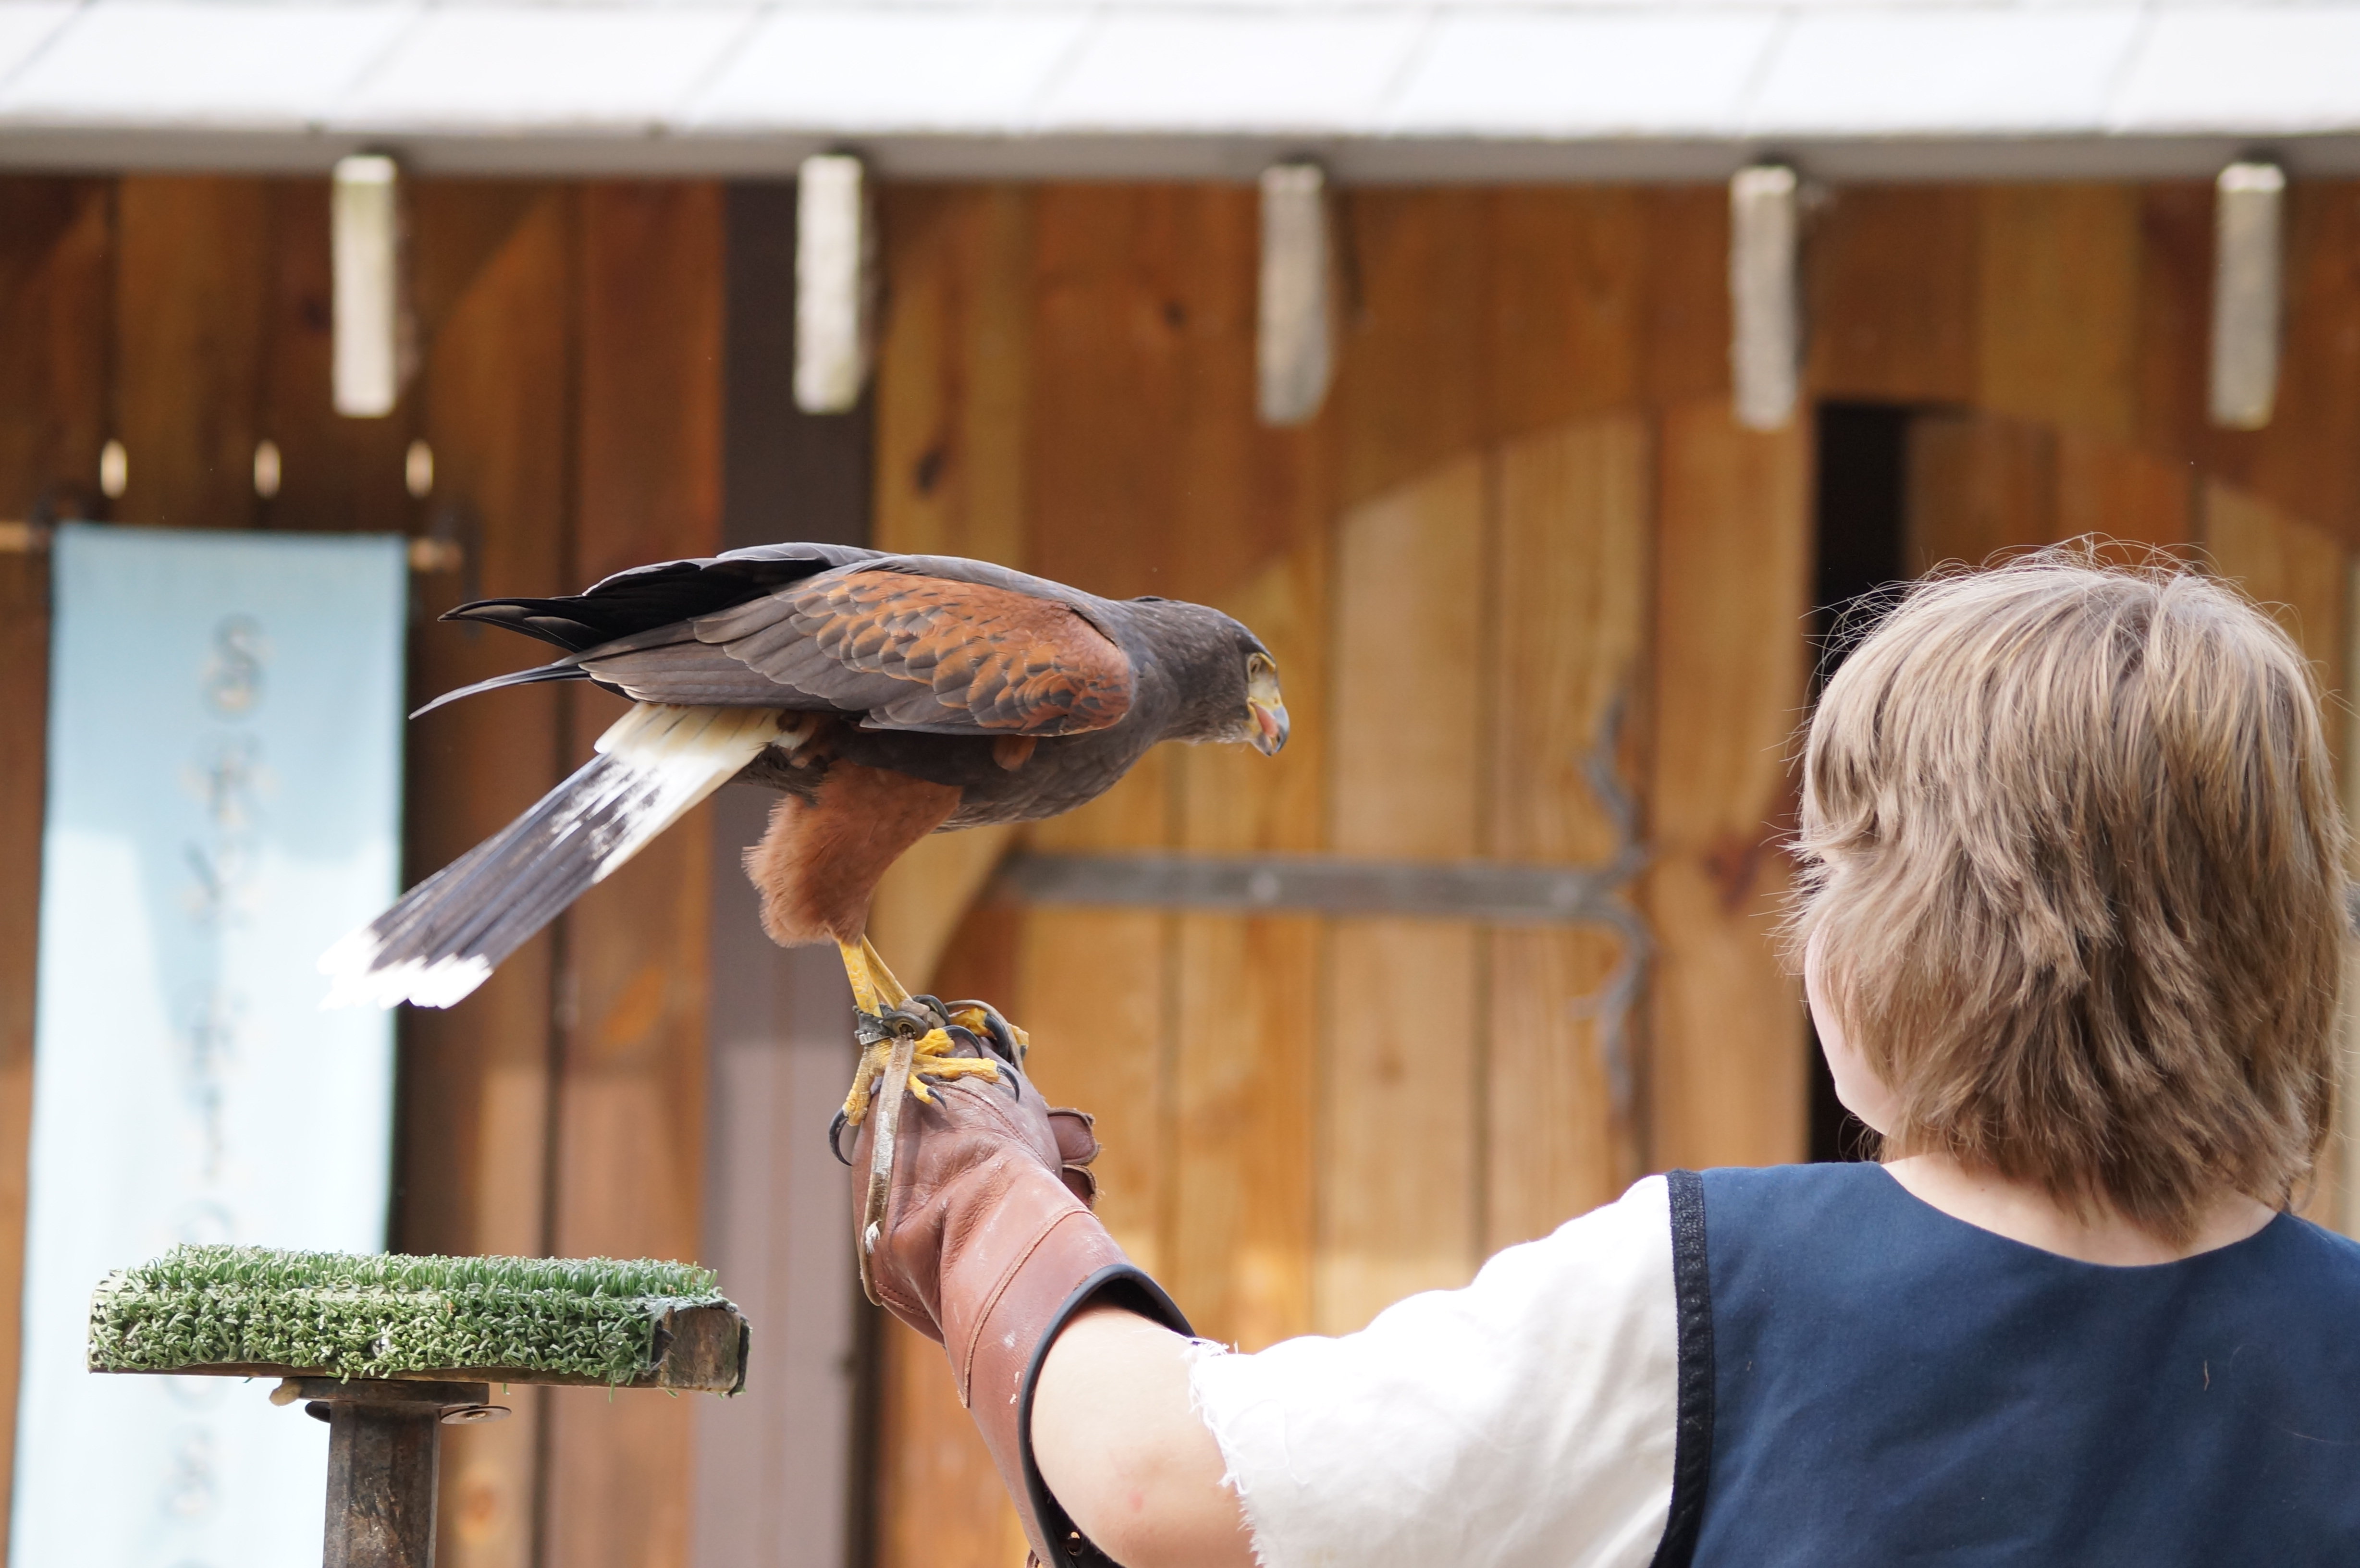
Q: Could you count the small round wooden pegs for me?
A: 3